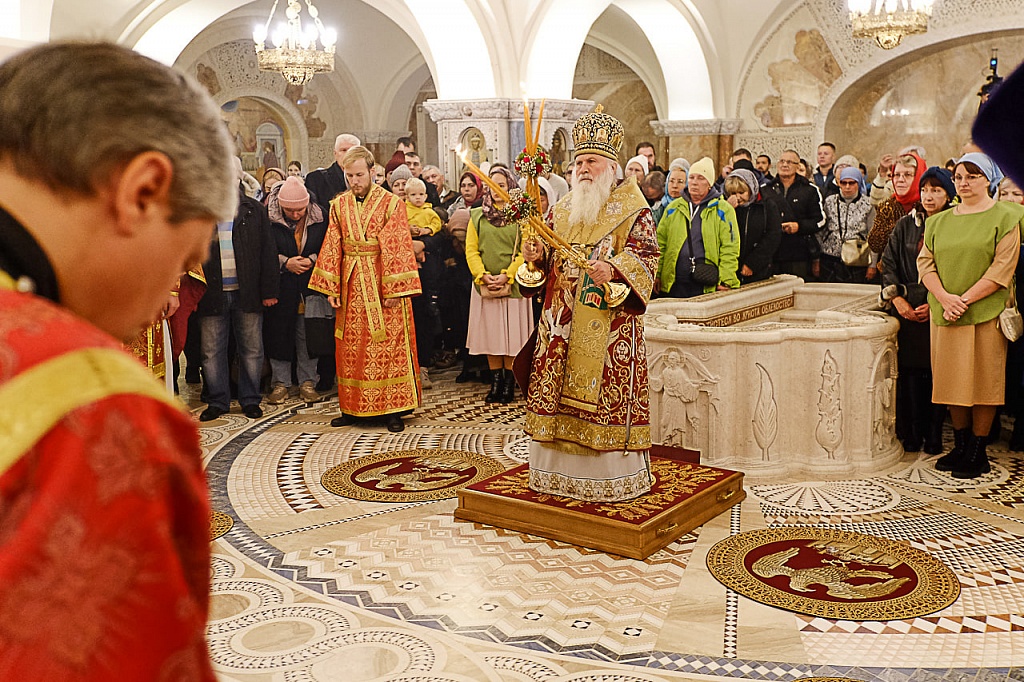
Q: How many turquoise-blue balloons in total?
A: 0